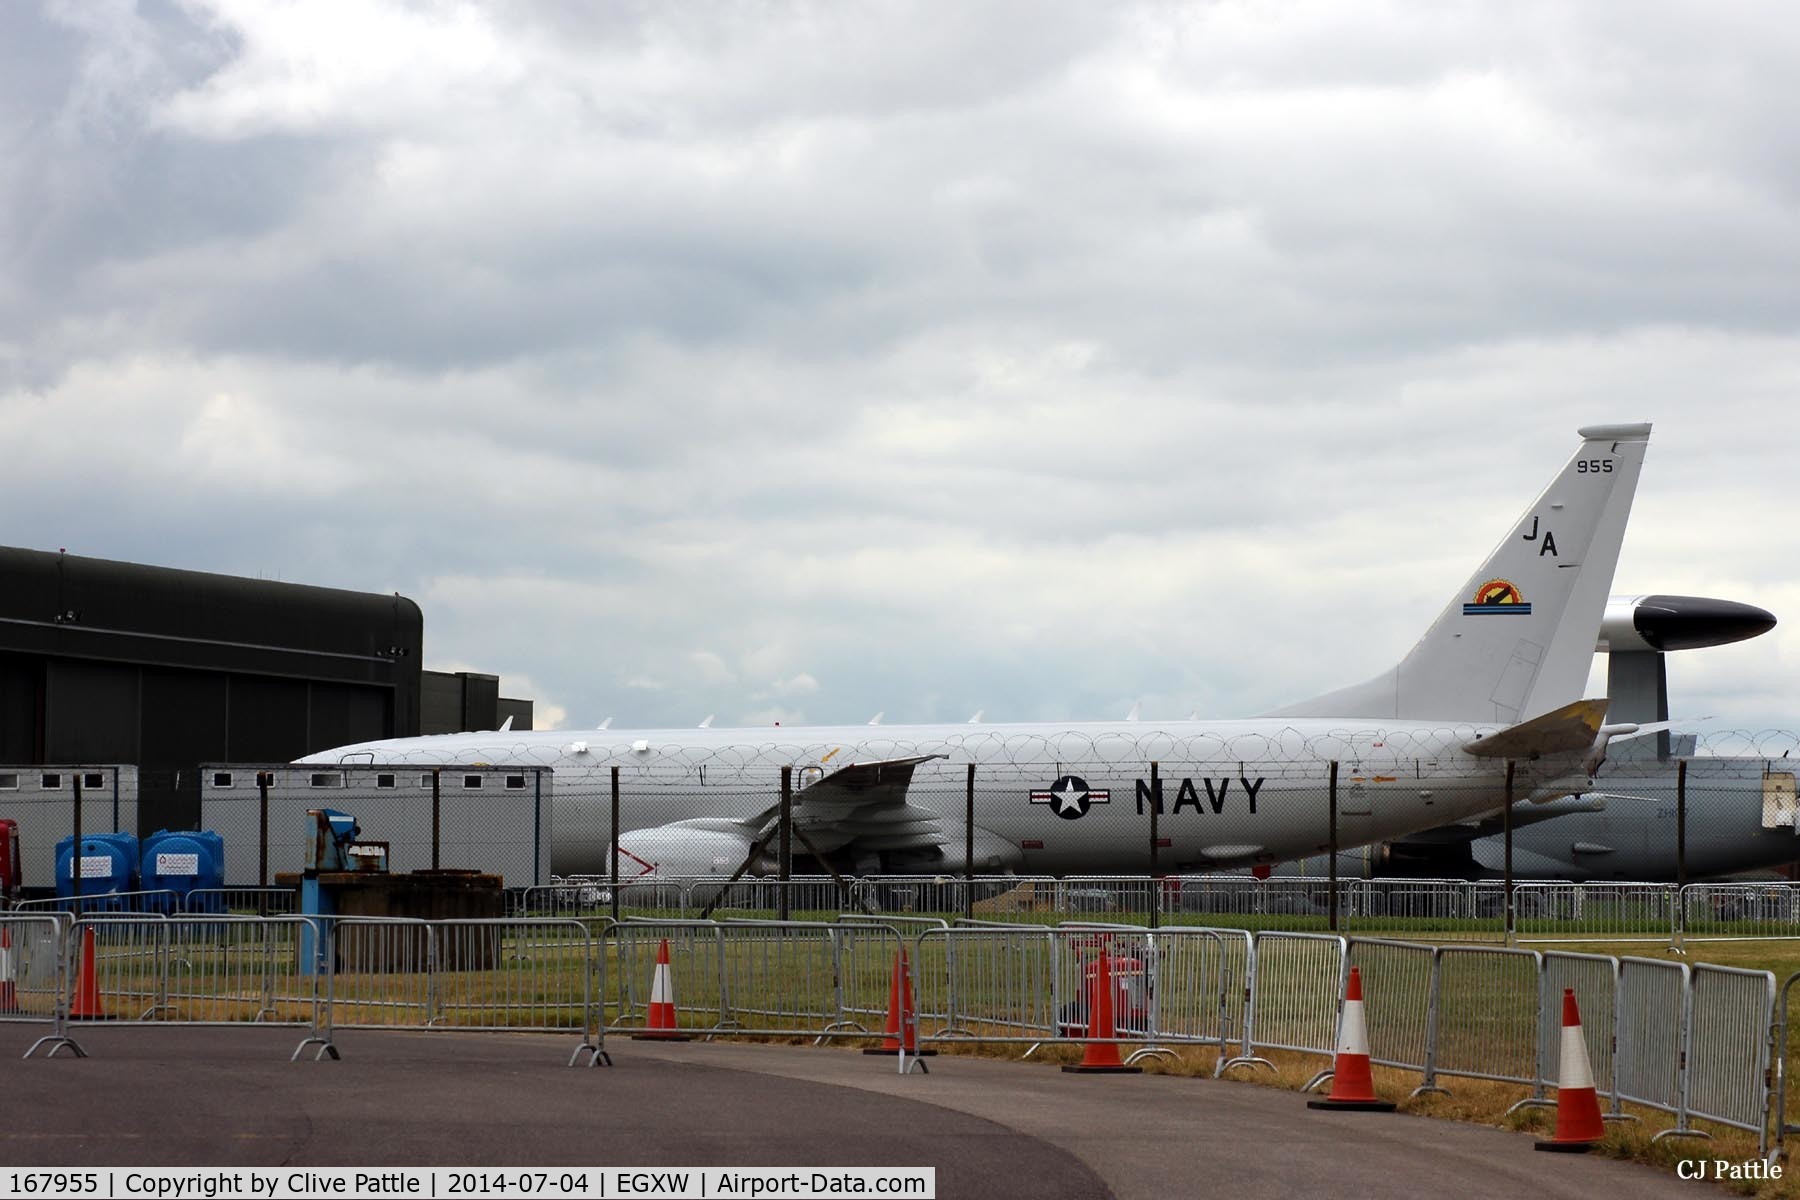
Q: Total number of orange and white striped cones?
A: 4